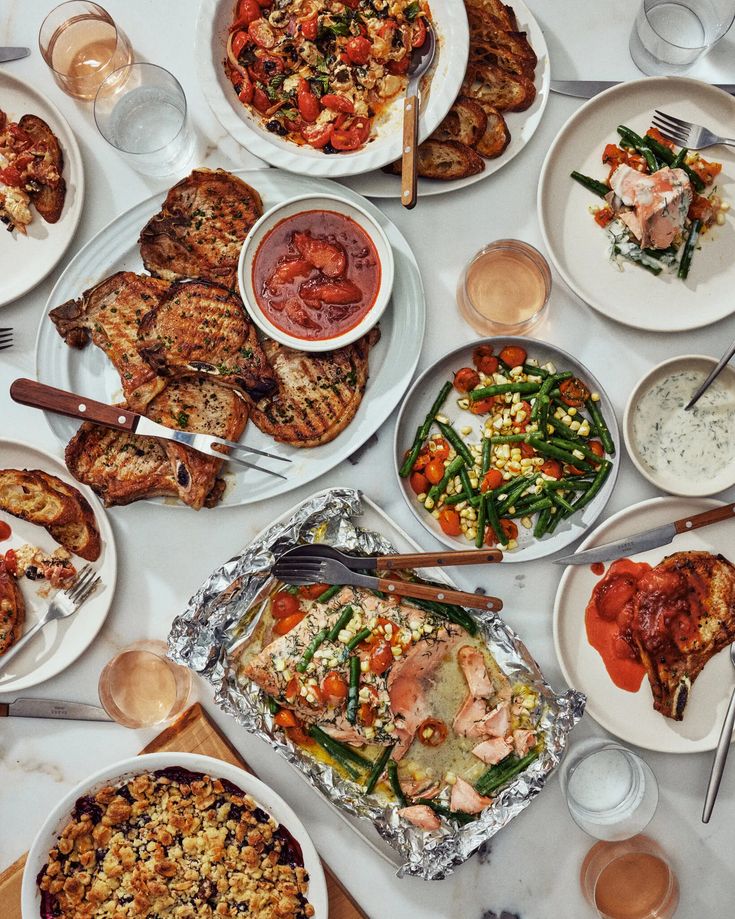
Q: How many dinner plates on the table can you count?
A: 4